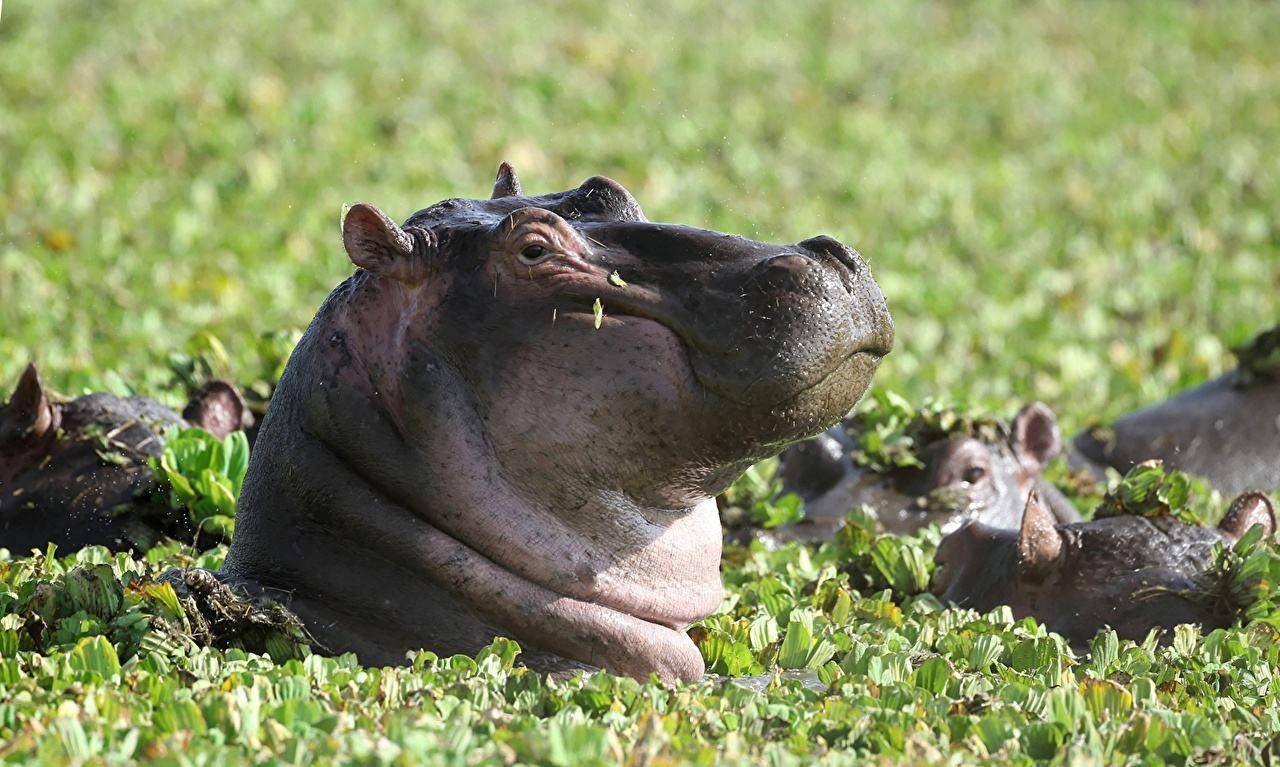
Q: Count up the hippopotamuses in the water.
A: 5